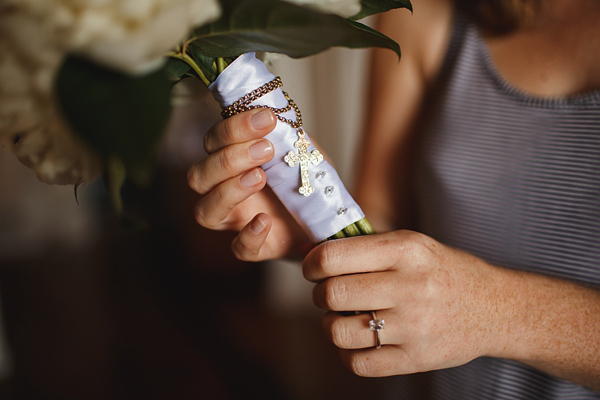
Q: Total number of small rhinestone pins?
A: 3